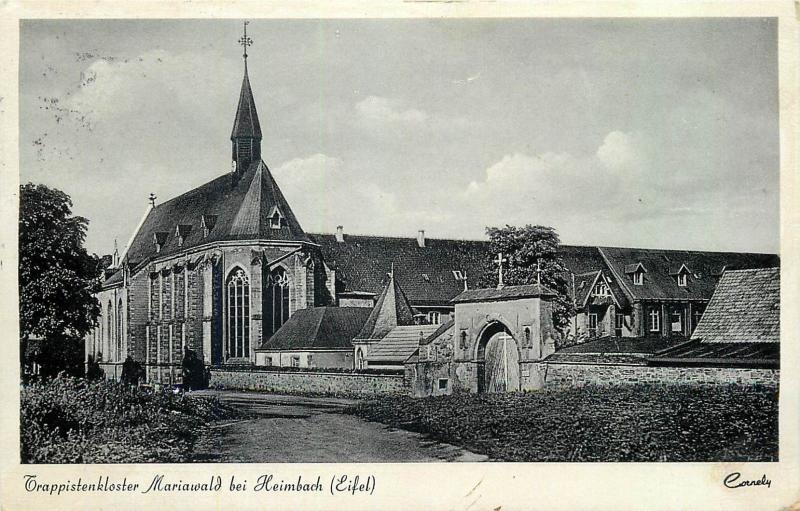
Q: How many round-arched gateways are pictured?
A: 1